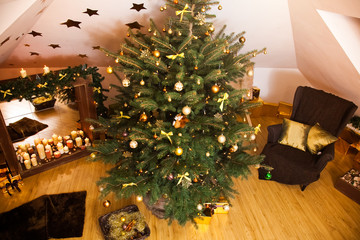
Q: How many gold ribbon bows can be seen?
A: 12